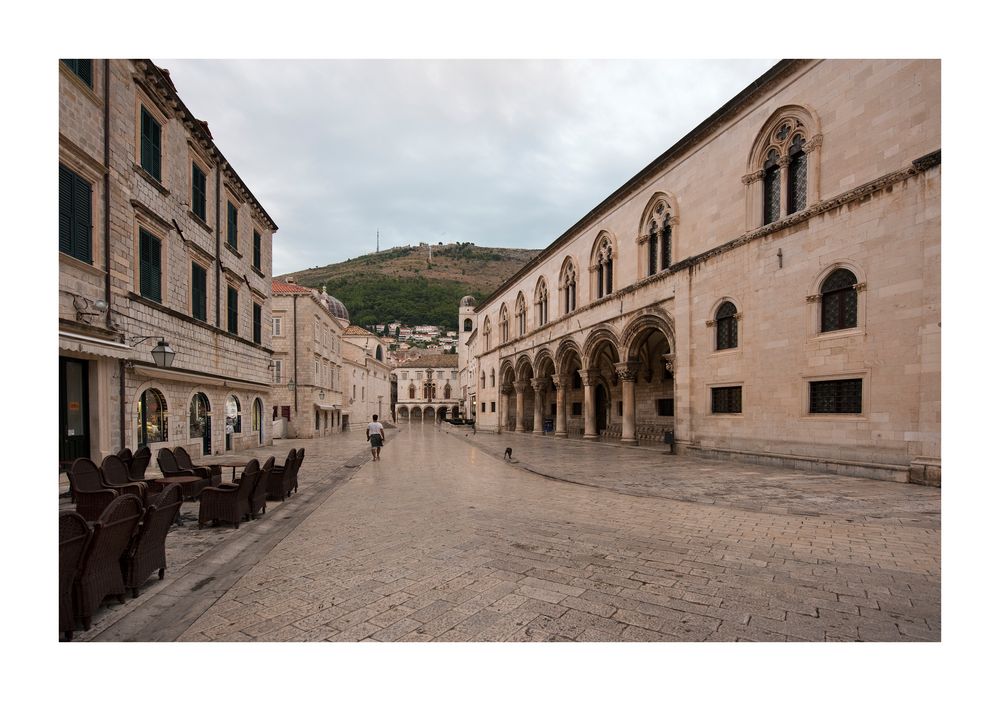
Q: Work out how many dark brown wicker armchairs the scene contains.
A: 13